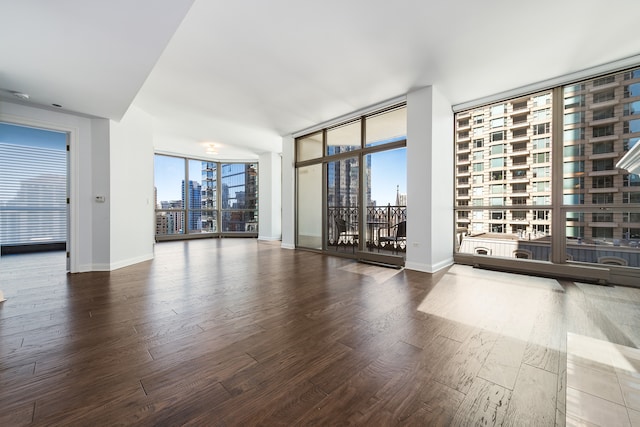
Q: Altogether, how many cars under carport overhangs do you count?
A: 0